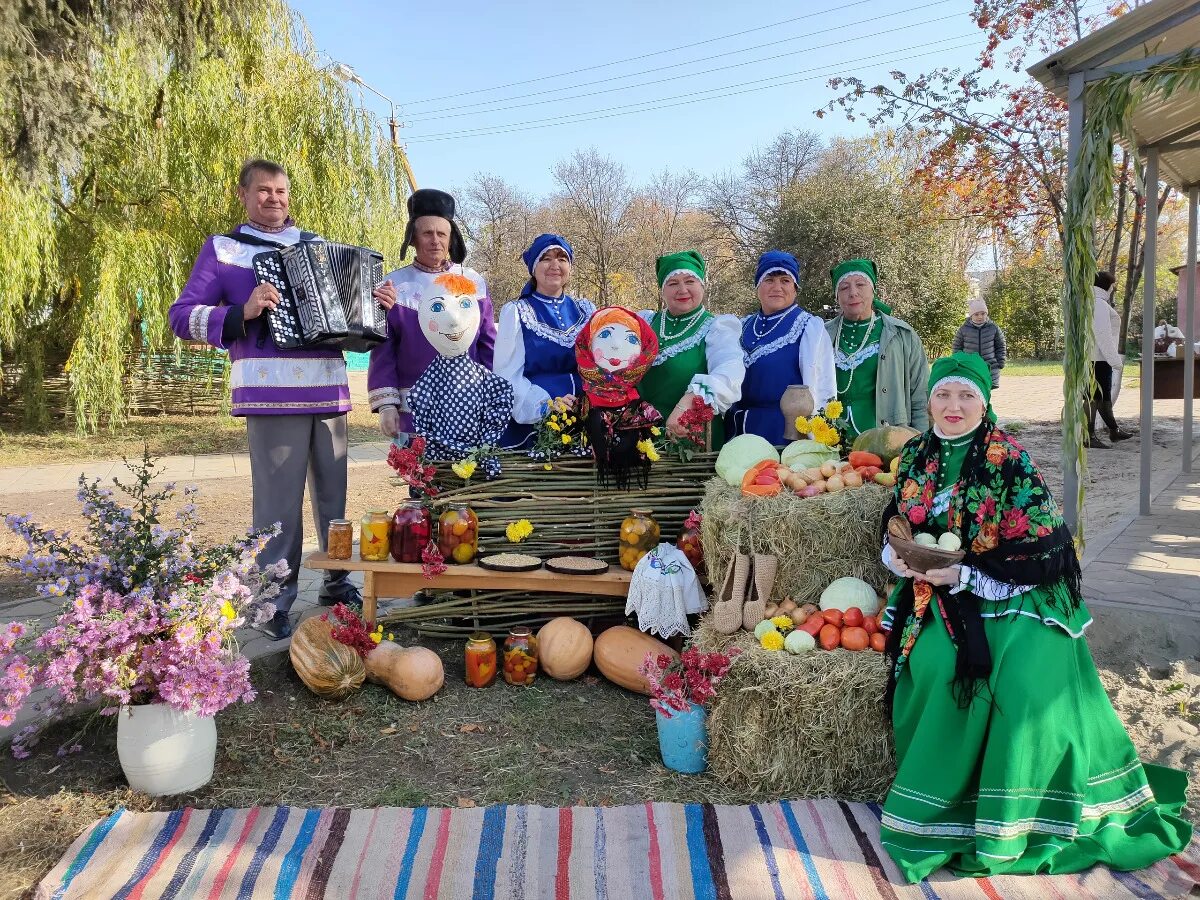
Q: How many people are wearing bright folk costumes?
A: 7